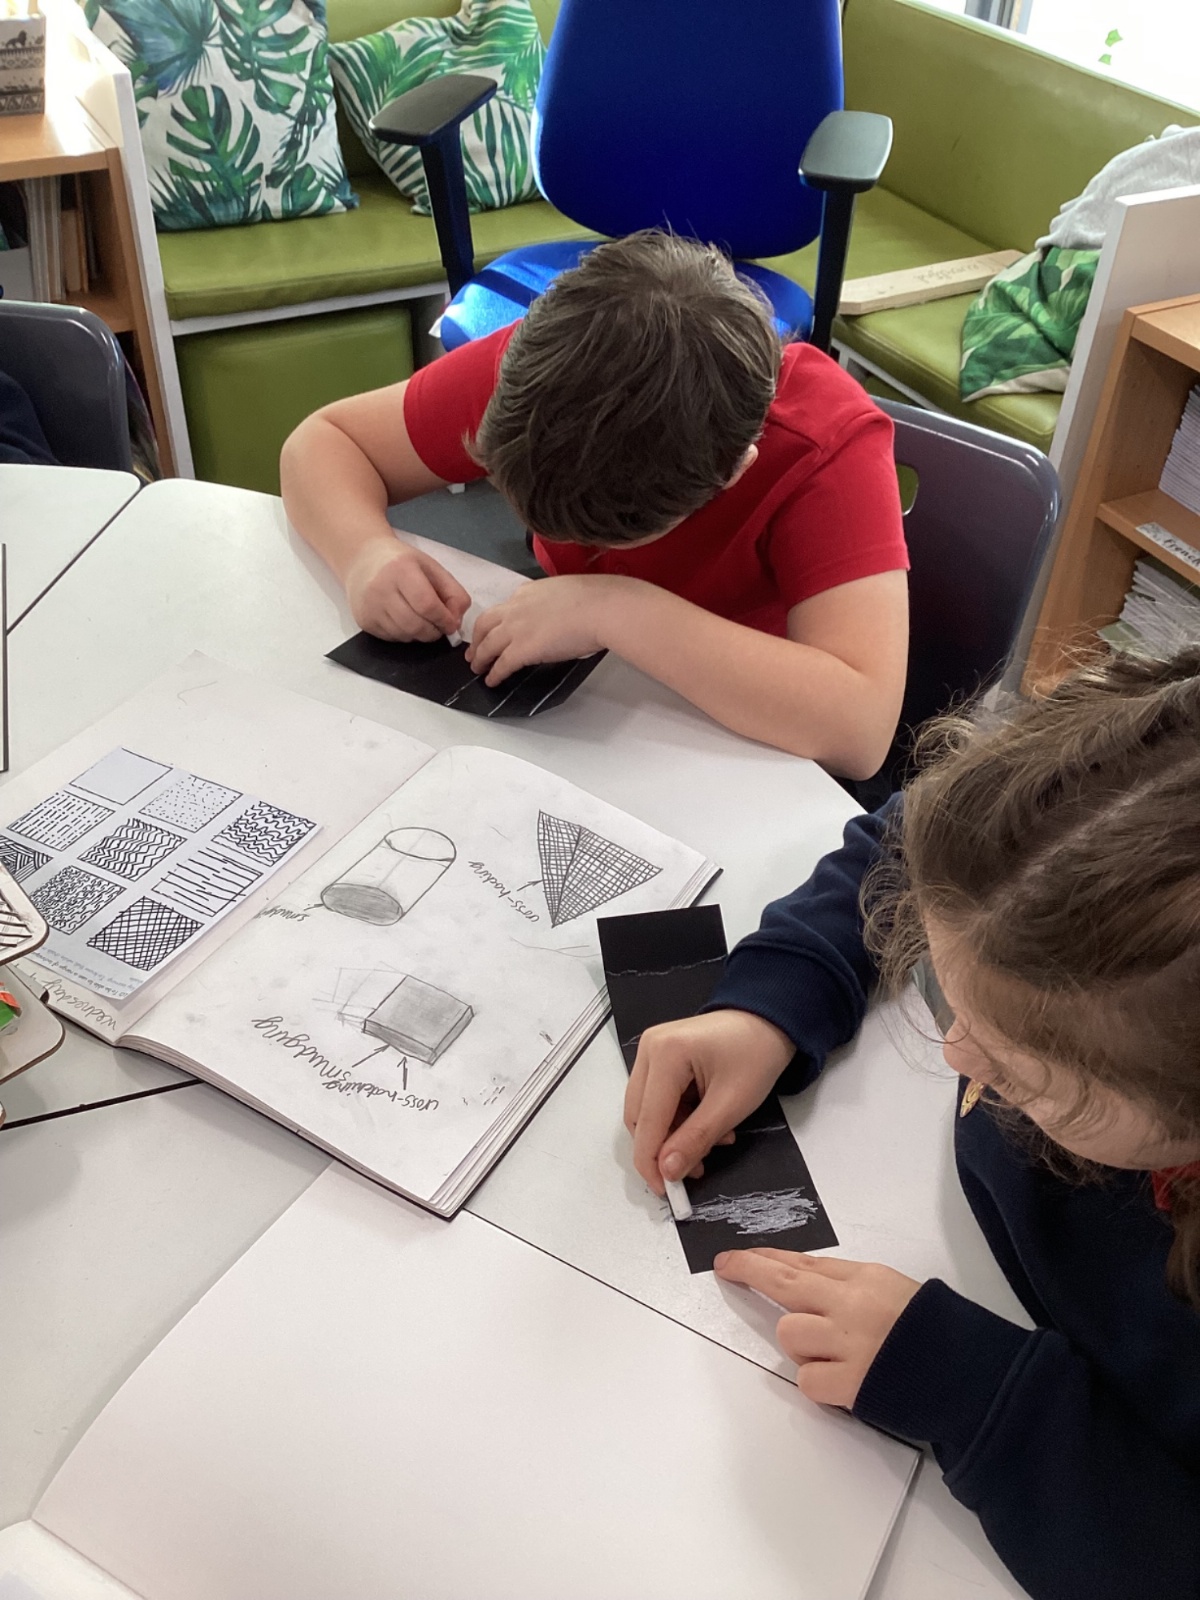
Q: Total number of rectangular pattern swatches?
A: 9